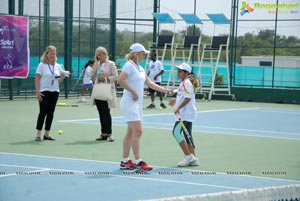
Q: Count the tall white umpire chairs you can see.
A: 3